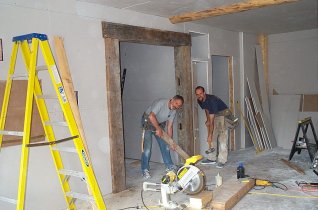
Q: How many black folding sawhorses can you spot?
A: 1